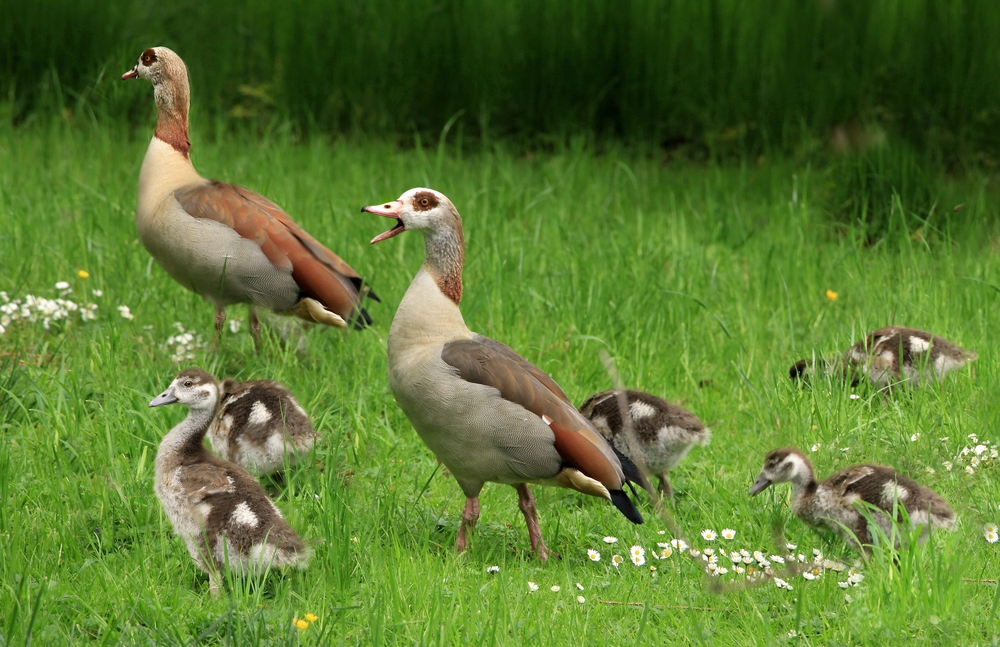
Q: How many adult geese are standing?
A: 2